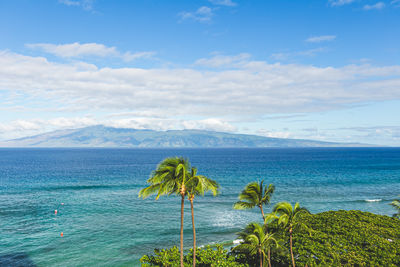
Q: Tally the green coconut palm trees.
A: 5